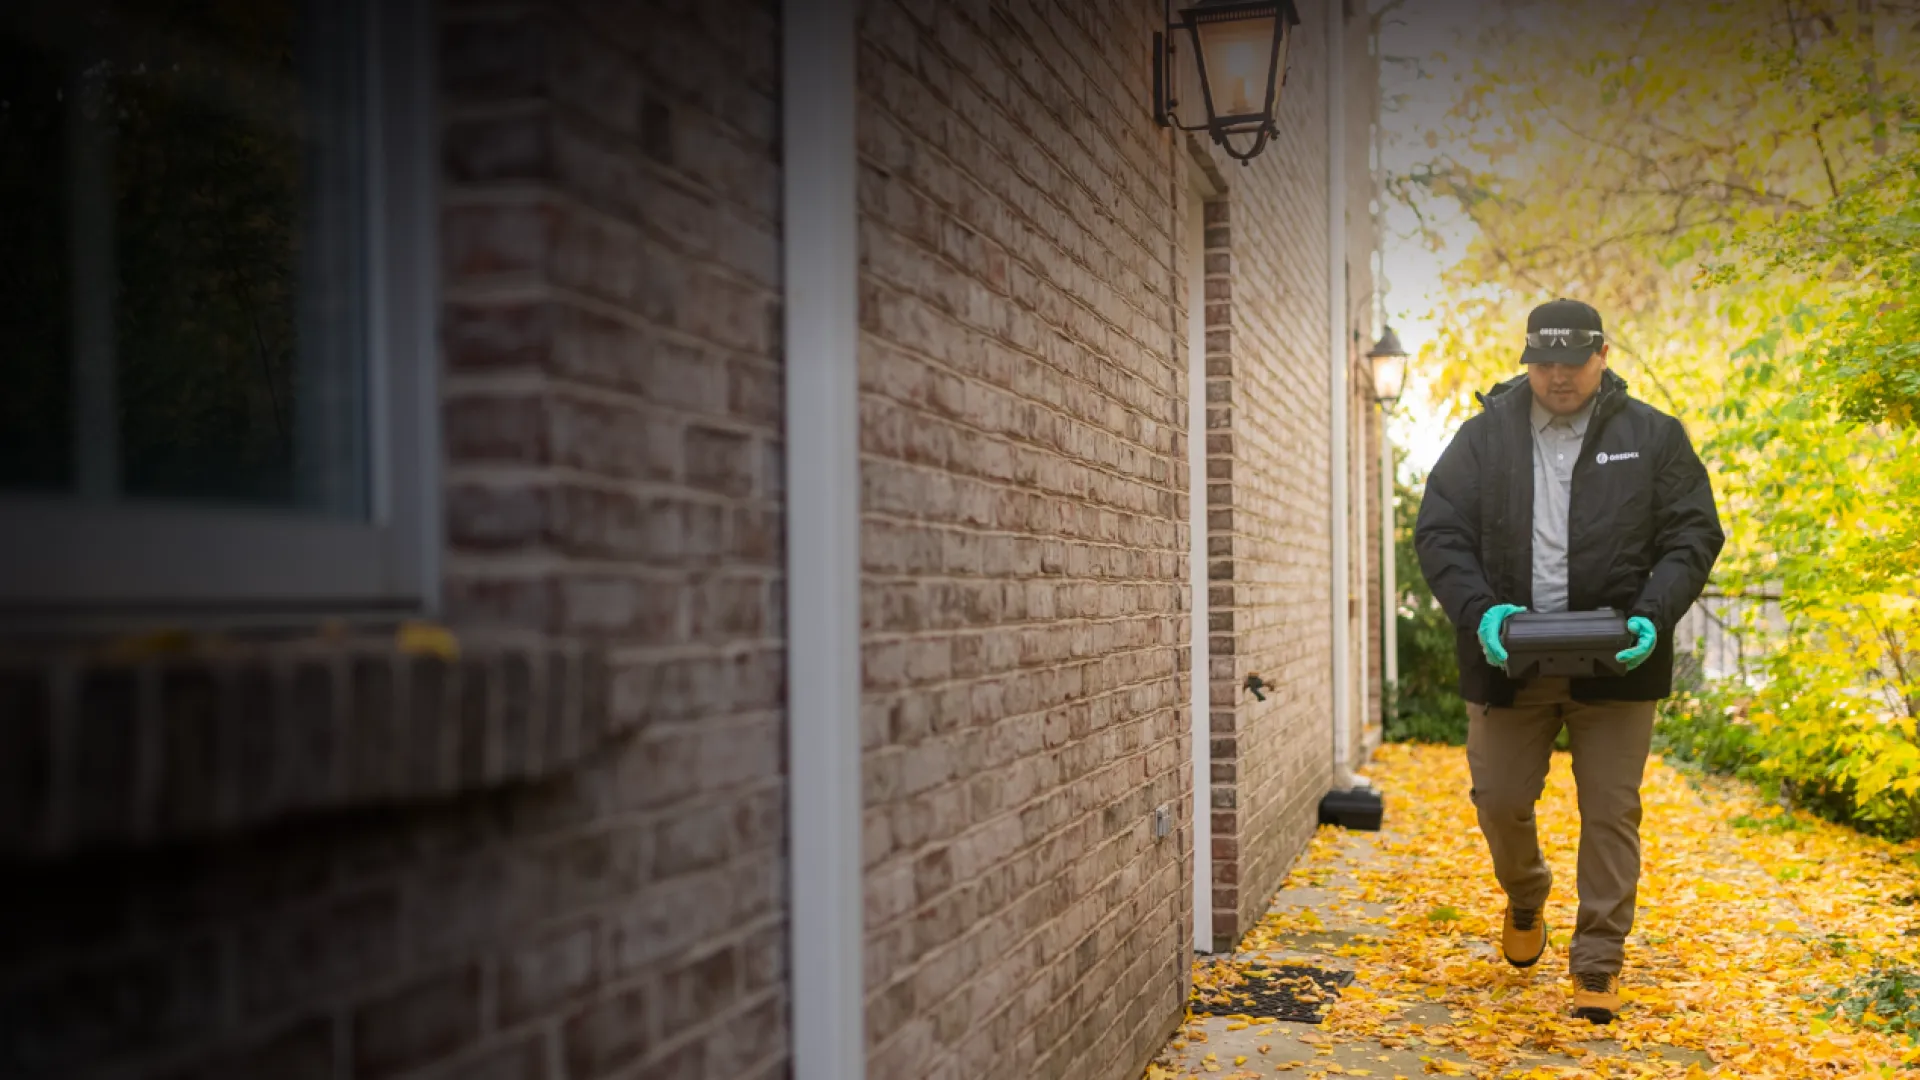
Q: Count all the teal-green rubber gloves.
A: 2